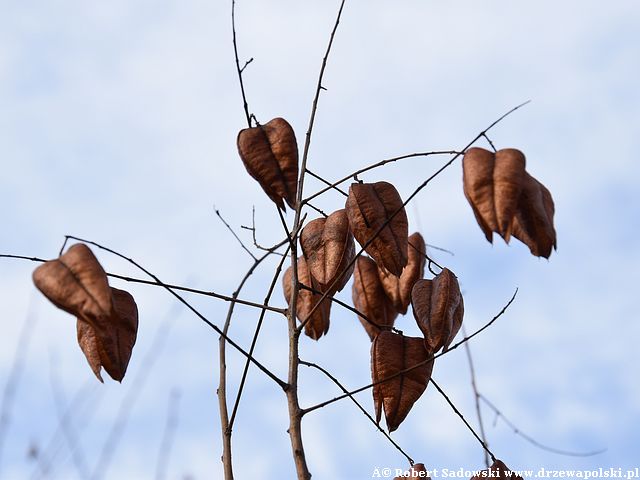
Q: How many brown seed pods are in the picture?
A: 14